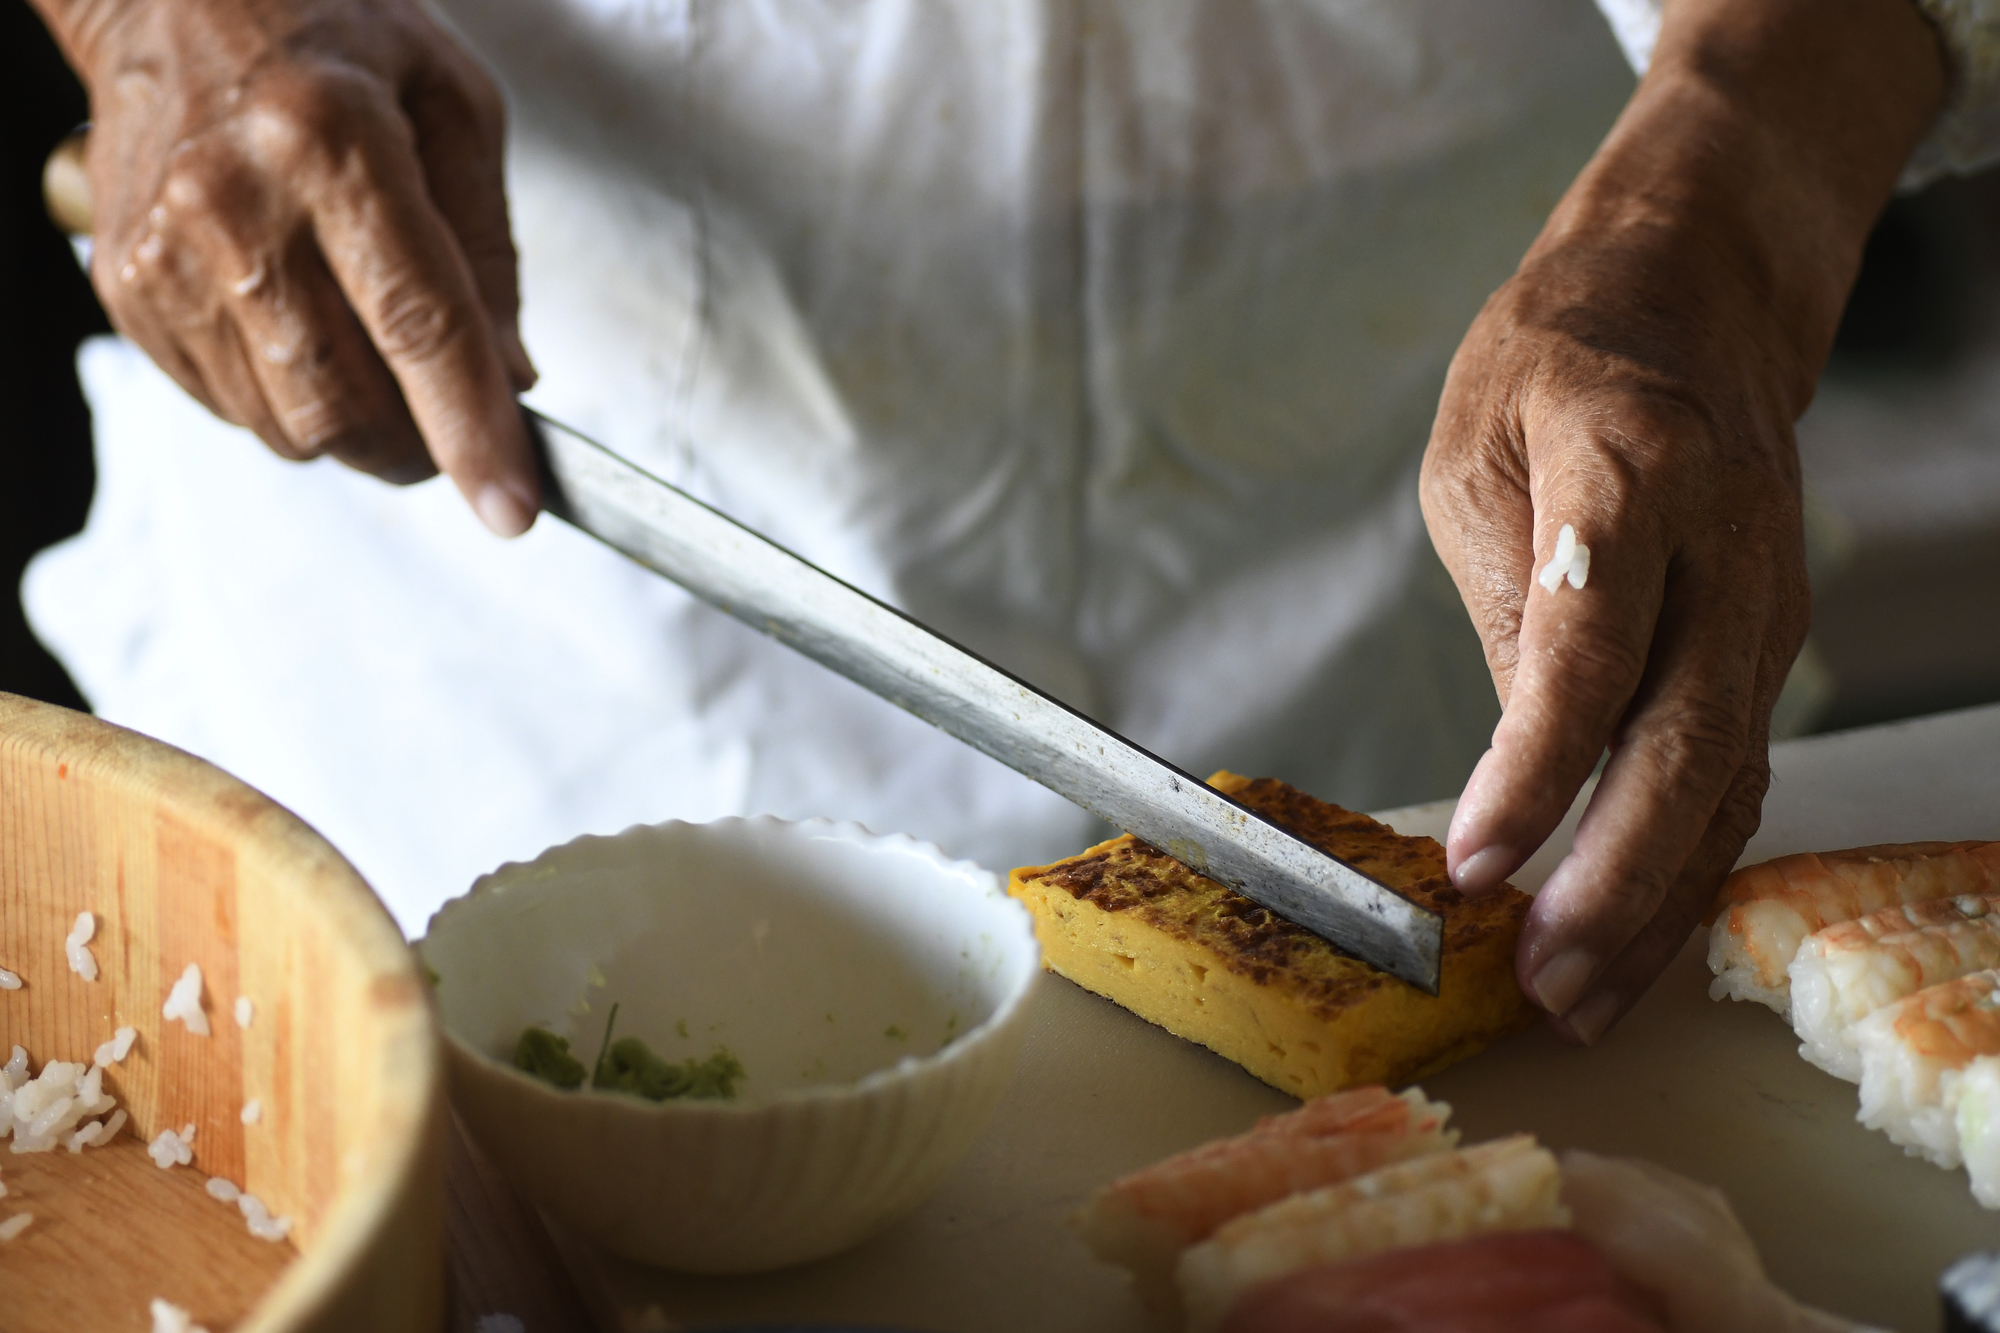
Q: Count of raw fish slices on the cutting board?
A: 2